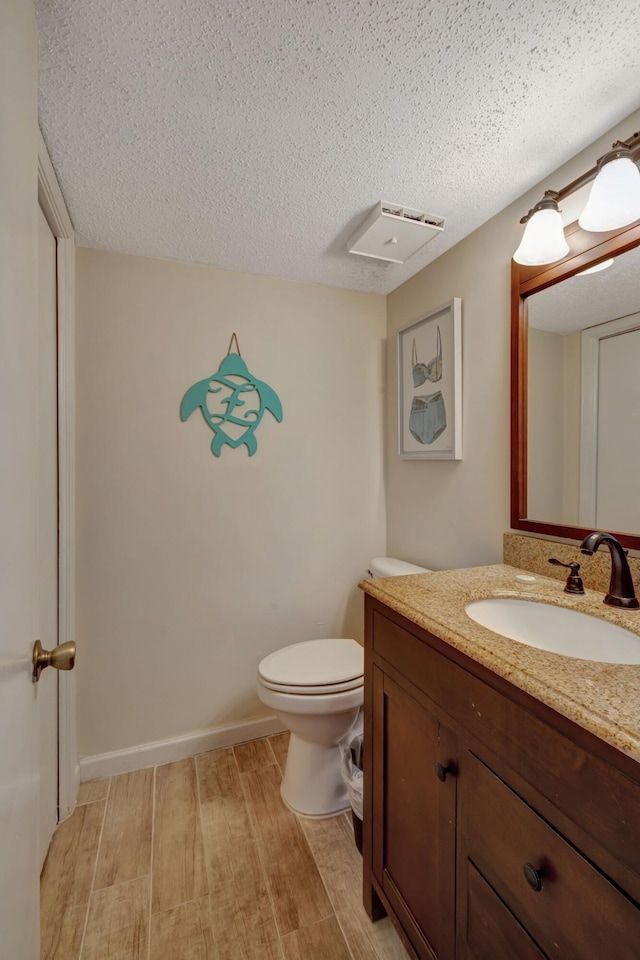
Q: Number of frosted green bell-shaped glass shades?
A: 0